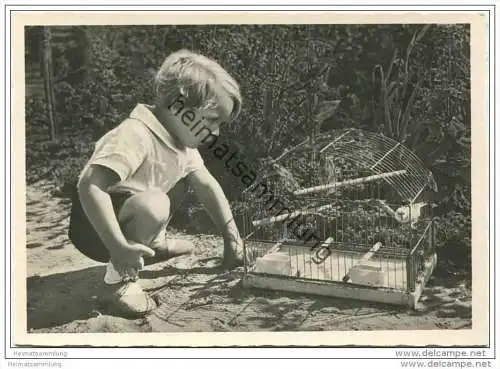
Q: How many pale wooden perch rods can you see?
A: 5